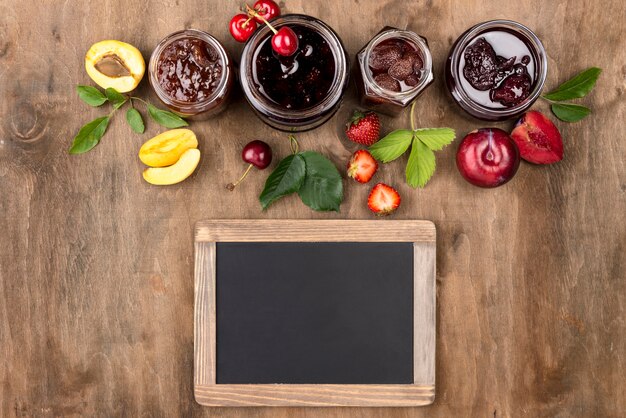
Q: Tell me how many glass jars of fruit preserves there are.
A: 4